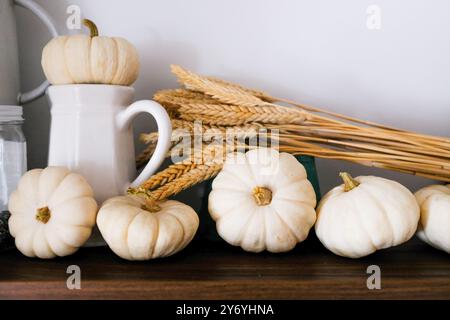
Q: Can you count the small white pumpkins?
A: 6